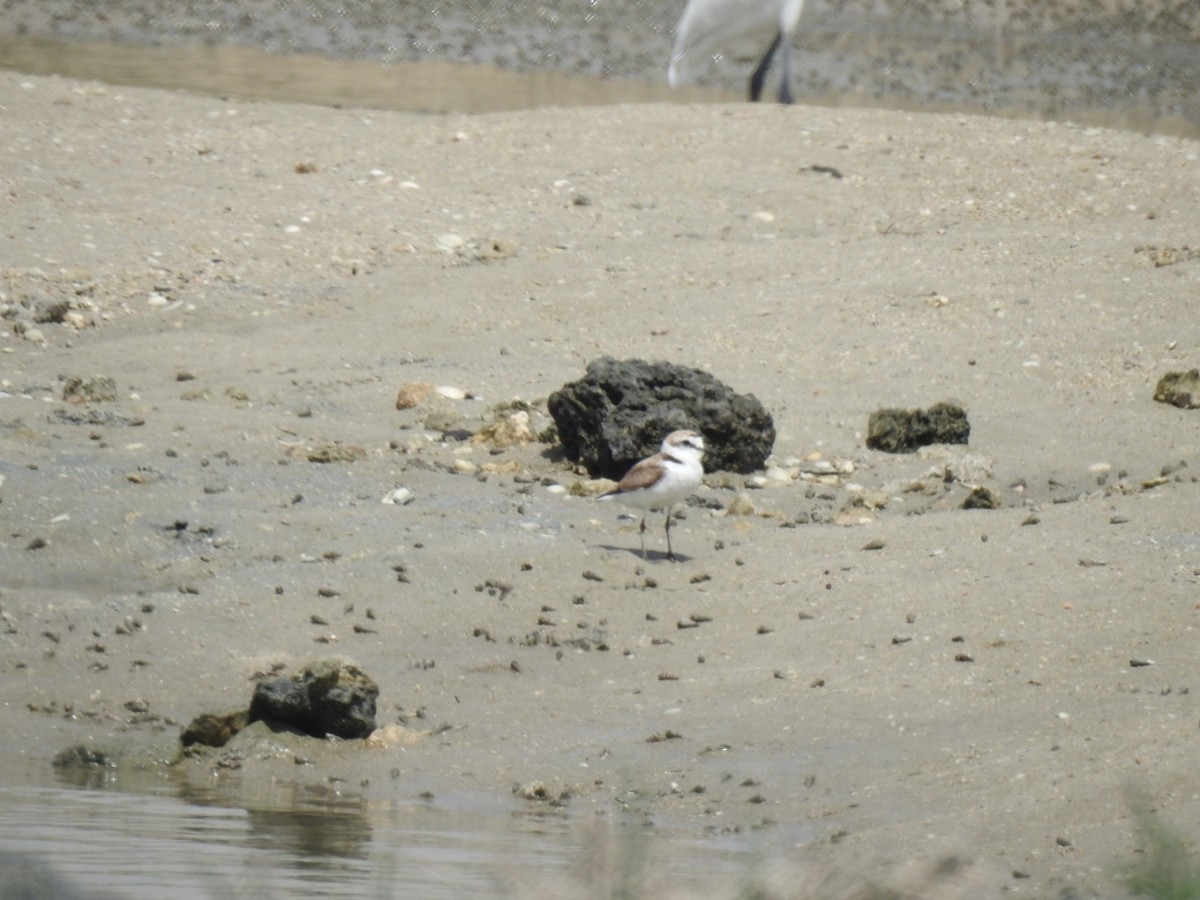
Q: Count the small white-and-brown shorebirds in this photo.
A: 1